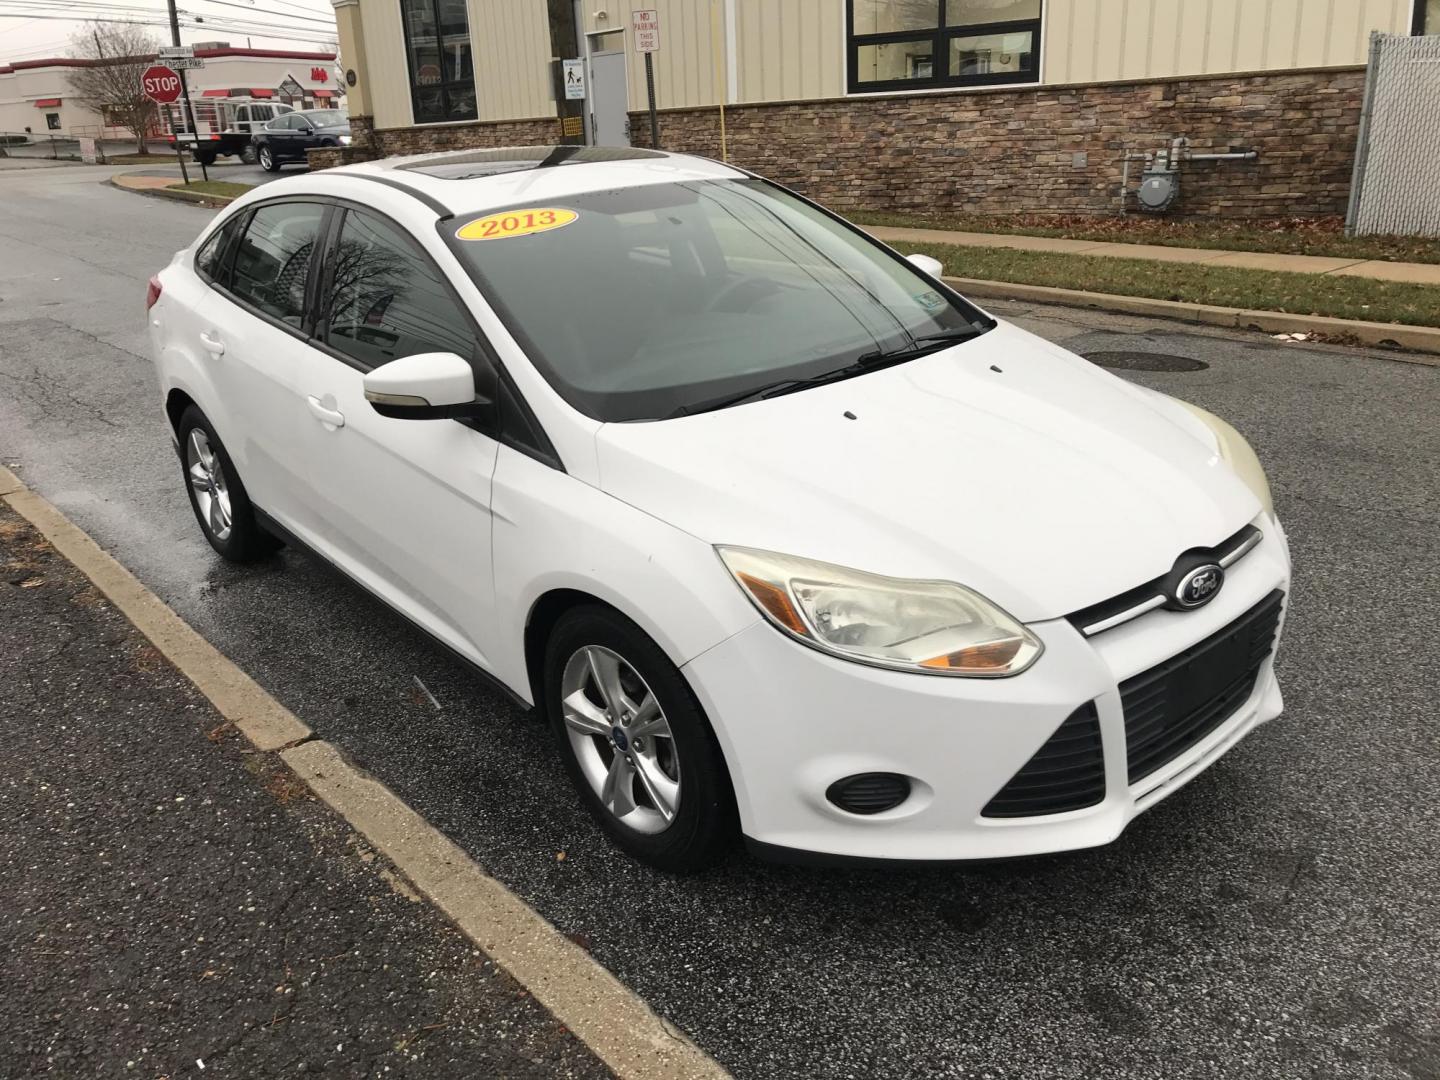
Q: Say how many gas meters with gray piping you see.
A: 1